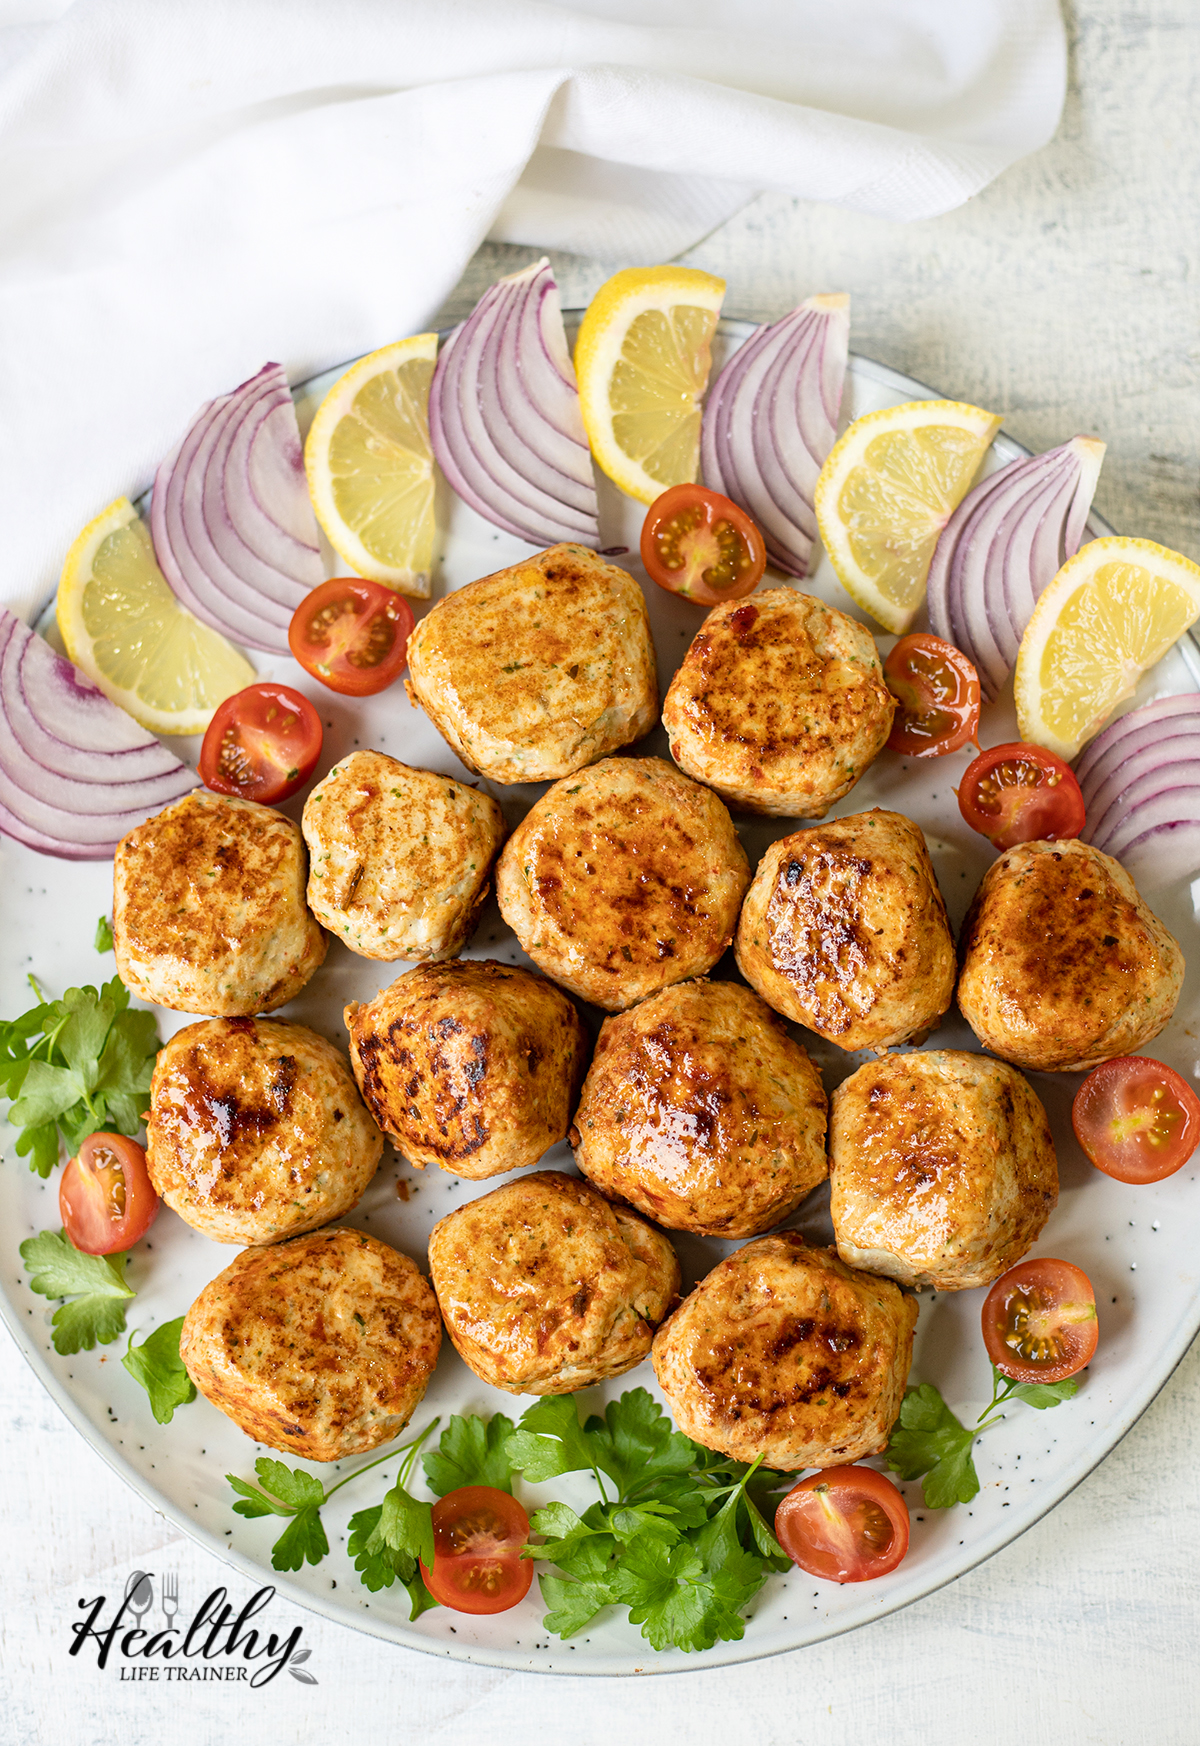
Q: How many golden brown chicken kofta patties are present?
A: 14